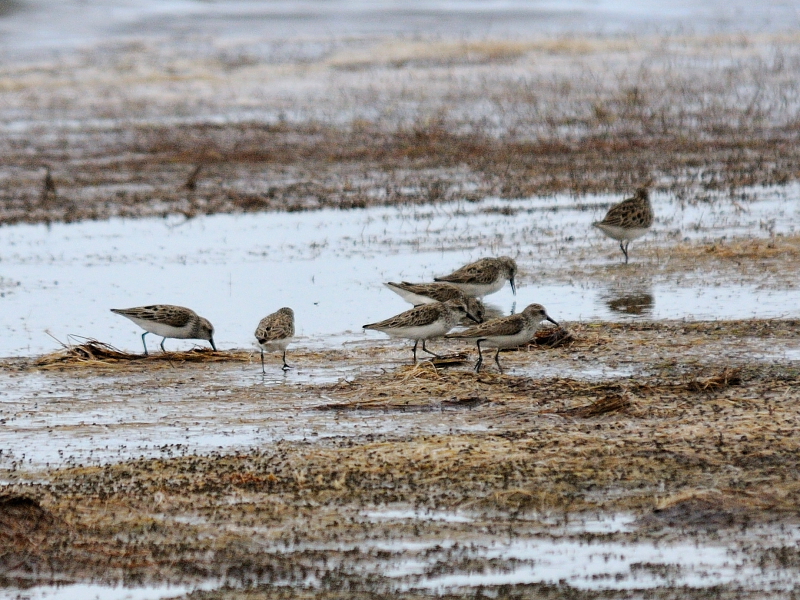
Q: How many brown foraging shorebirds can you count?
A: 7